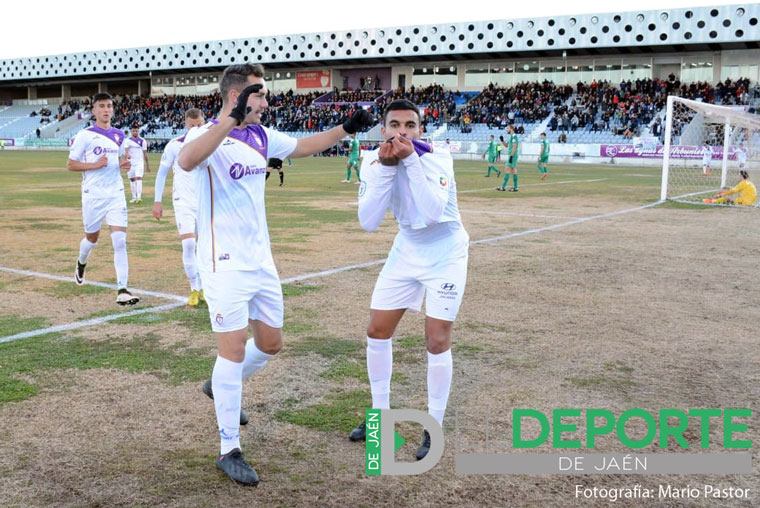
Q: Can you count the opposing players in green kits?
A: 4